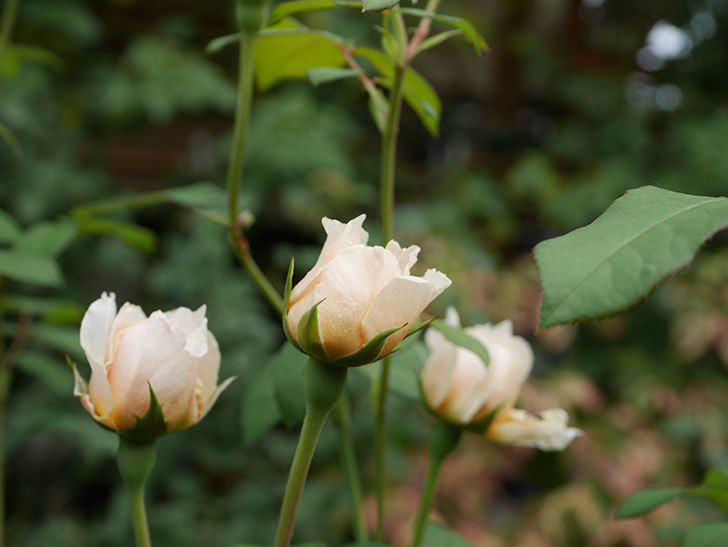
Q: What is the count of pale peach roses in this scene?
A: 3